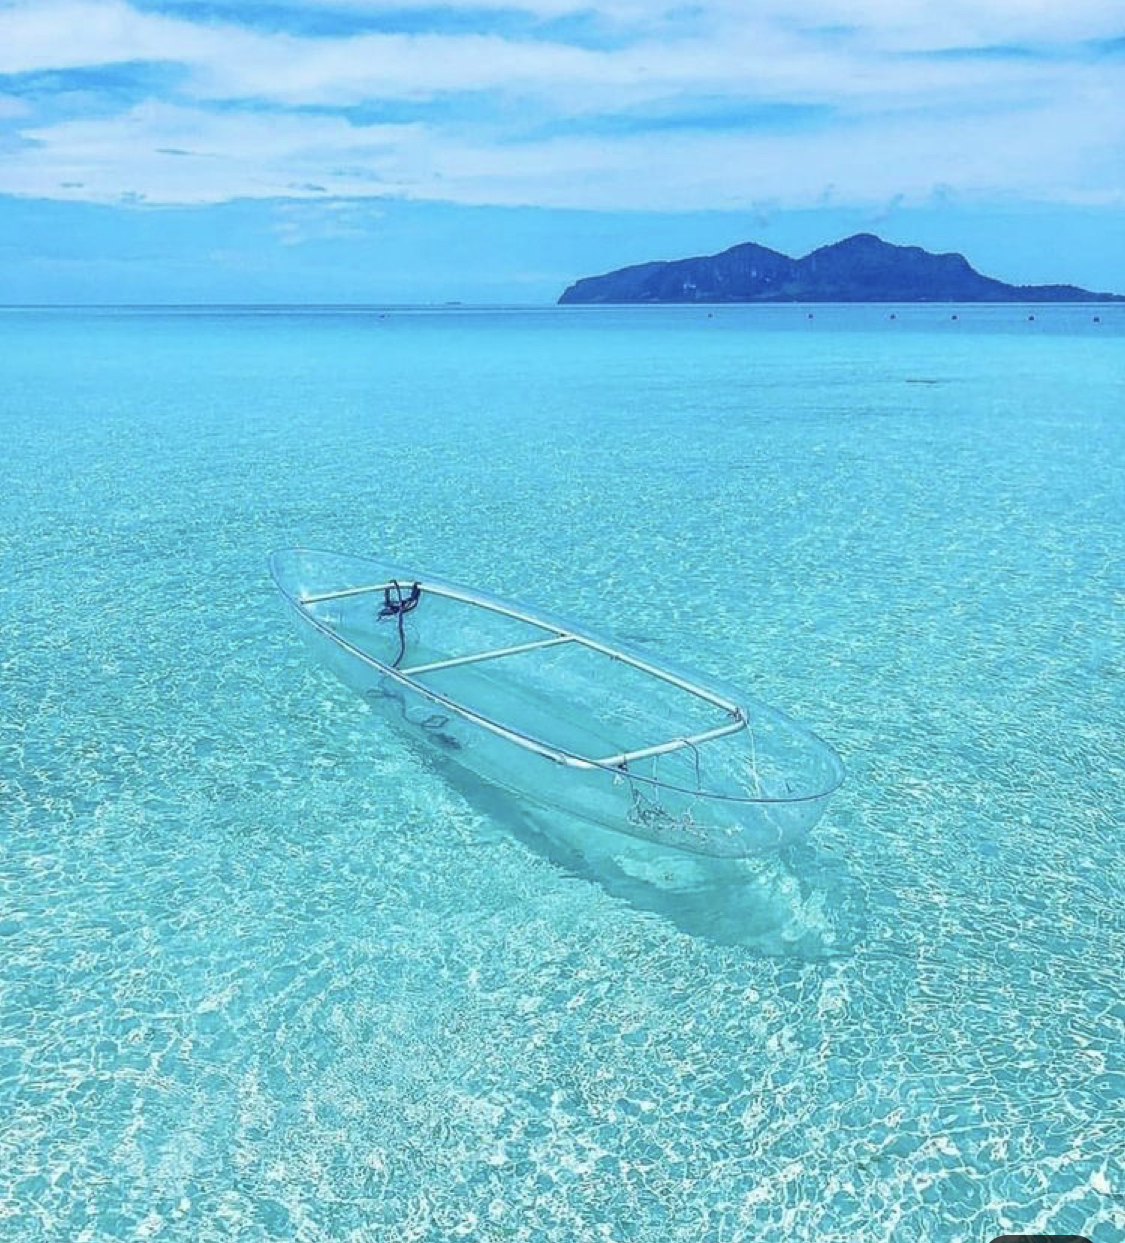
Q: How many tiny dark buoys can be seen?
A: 6